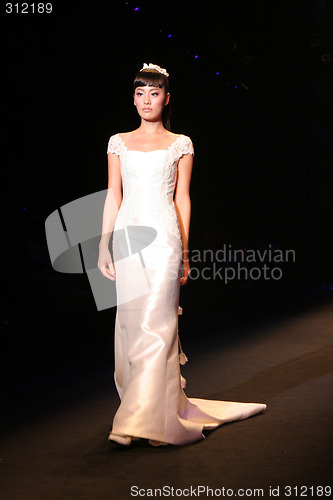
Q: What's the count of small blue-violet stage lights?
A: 5